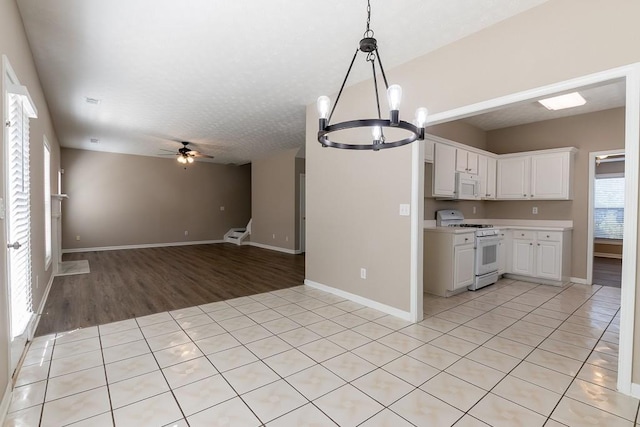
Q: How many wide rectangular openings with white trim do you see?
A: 1